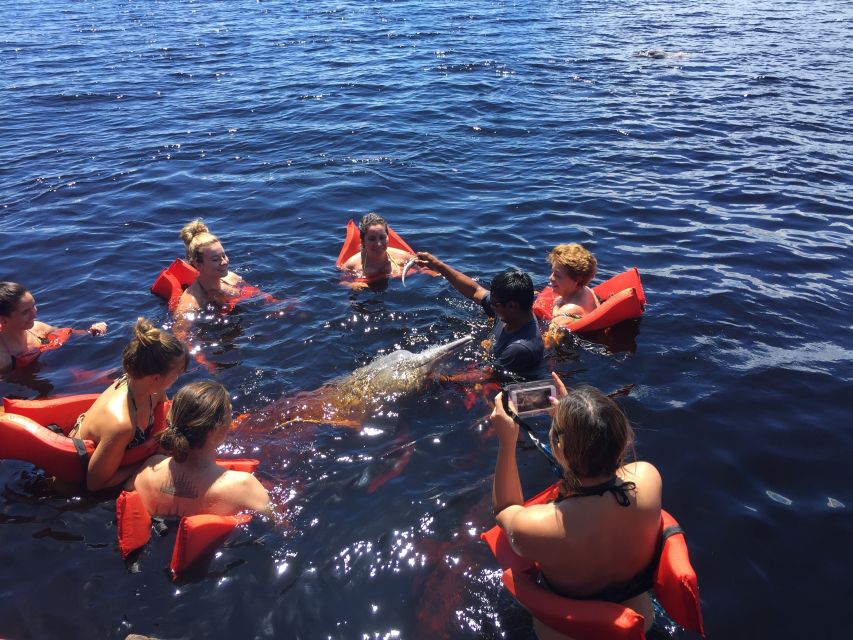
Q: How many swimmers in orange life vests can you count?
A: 7